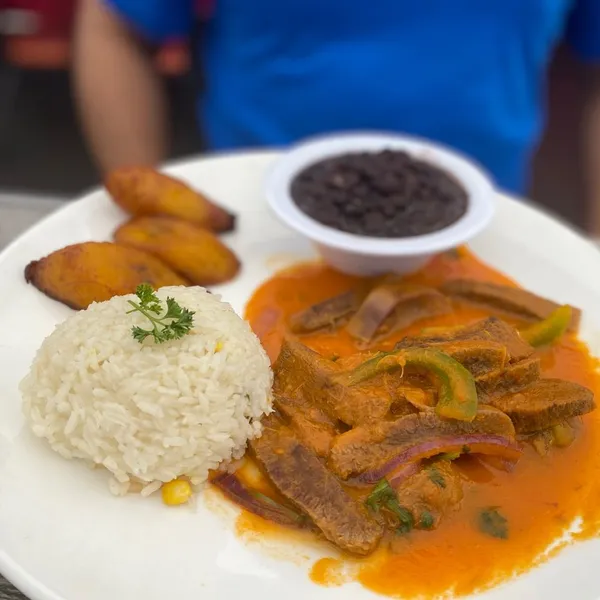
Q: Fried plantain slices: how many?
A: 3